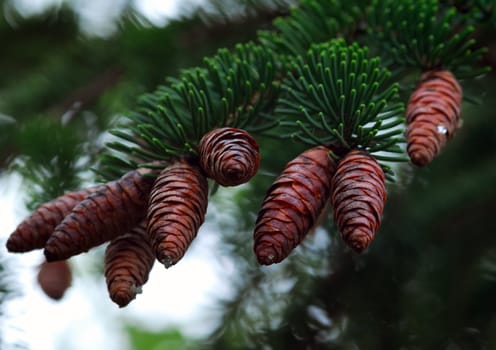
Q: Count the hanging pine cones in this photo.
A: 9